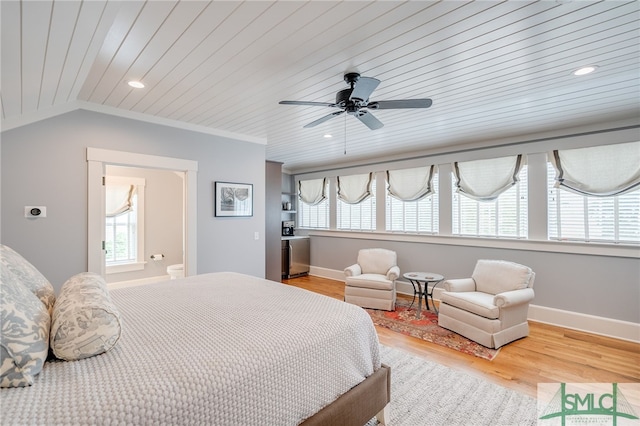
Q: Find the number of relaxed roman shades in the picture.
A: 6